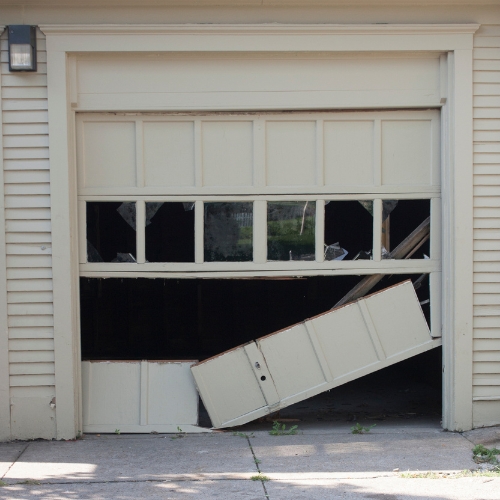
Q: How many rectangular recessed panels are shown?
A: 12